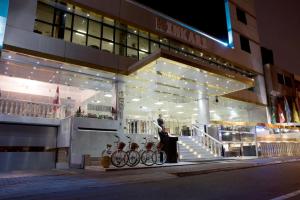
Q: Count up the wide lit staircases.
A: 1